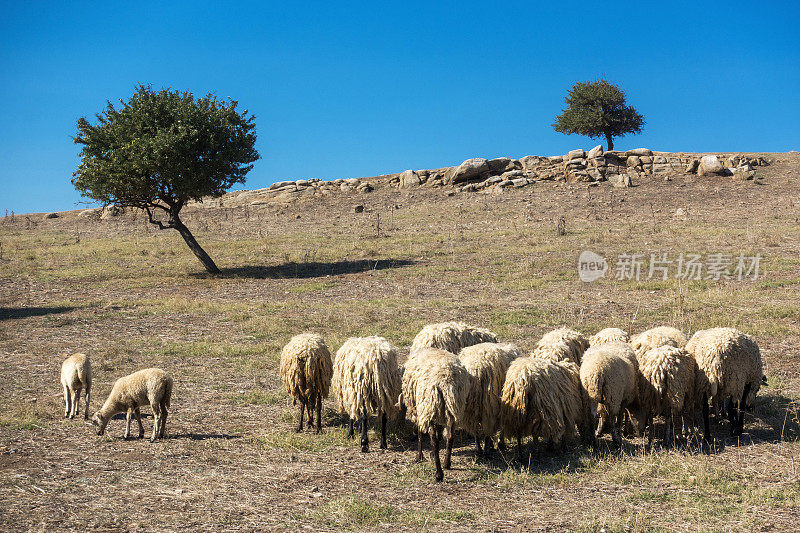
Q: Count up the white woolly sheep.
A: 14